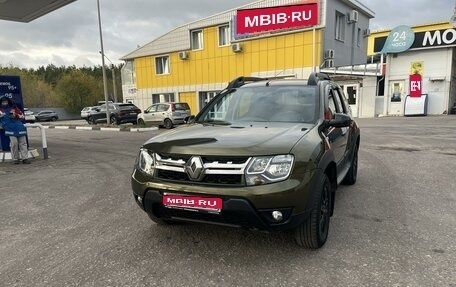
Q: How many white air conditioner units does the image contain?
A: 6